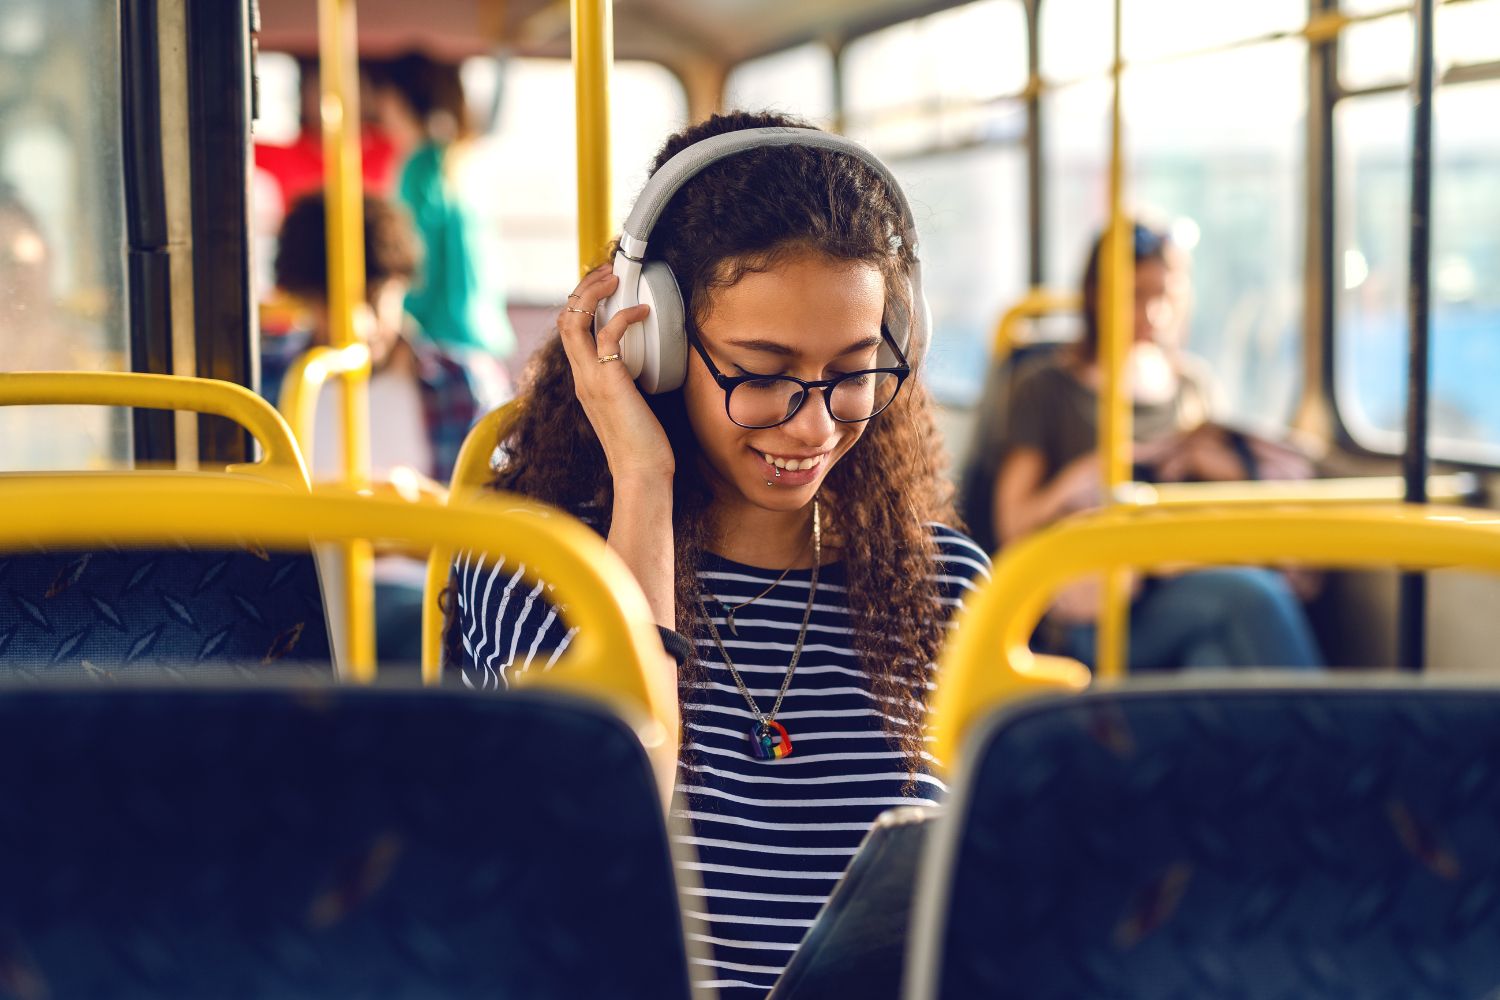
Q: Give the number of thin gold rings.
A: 3